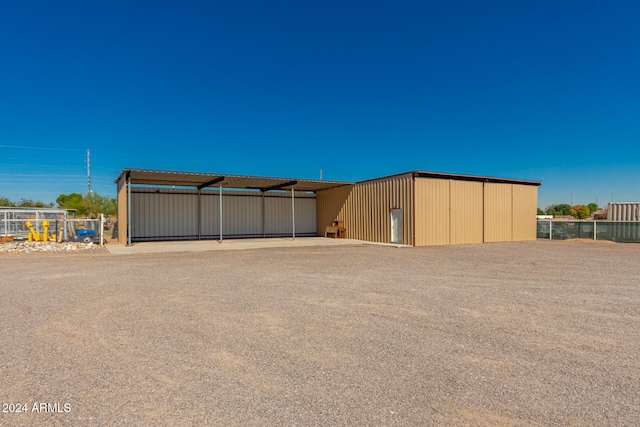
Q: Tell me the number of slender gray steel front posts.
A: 3